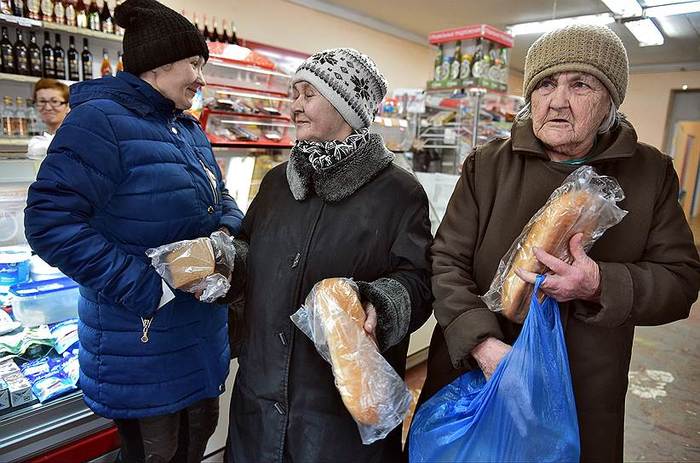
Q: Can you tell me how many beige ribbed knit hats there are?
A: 1